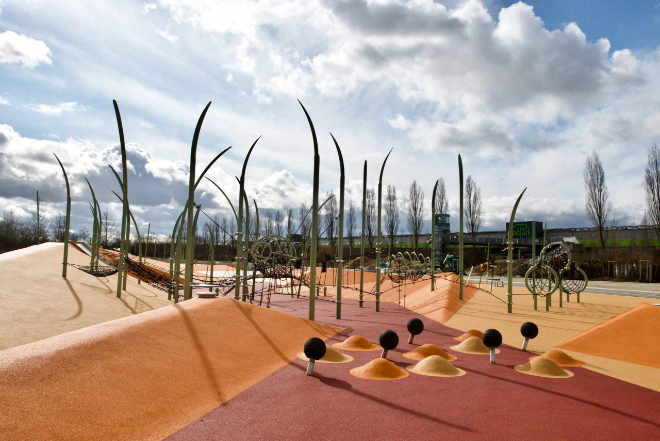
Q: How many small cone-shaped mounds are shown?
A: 9